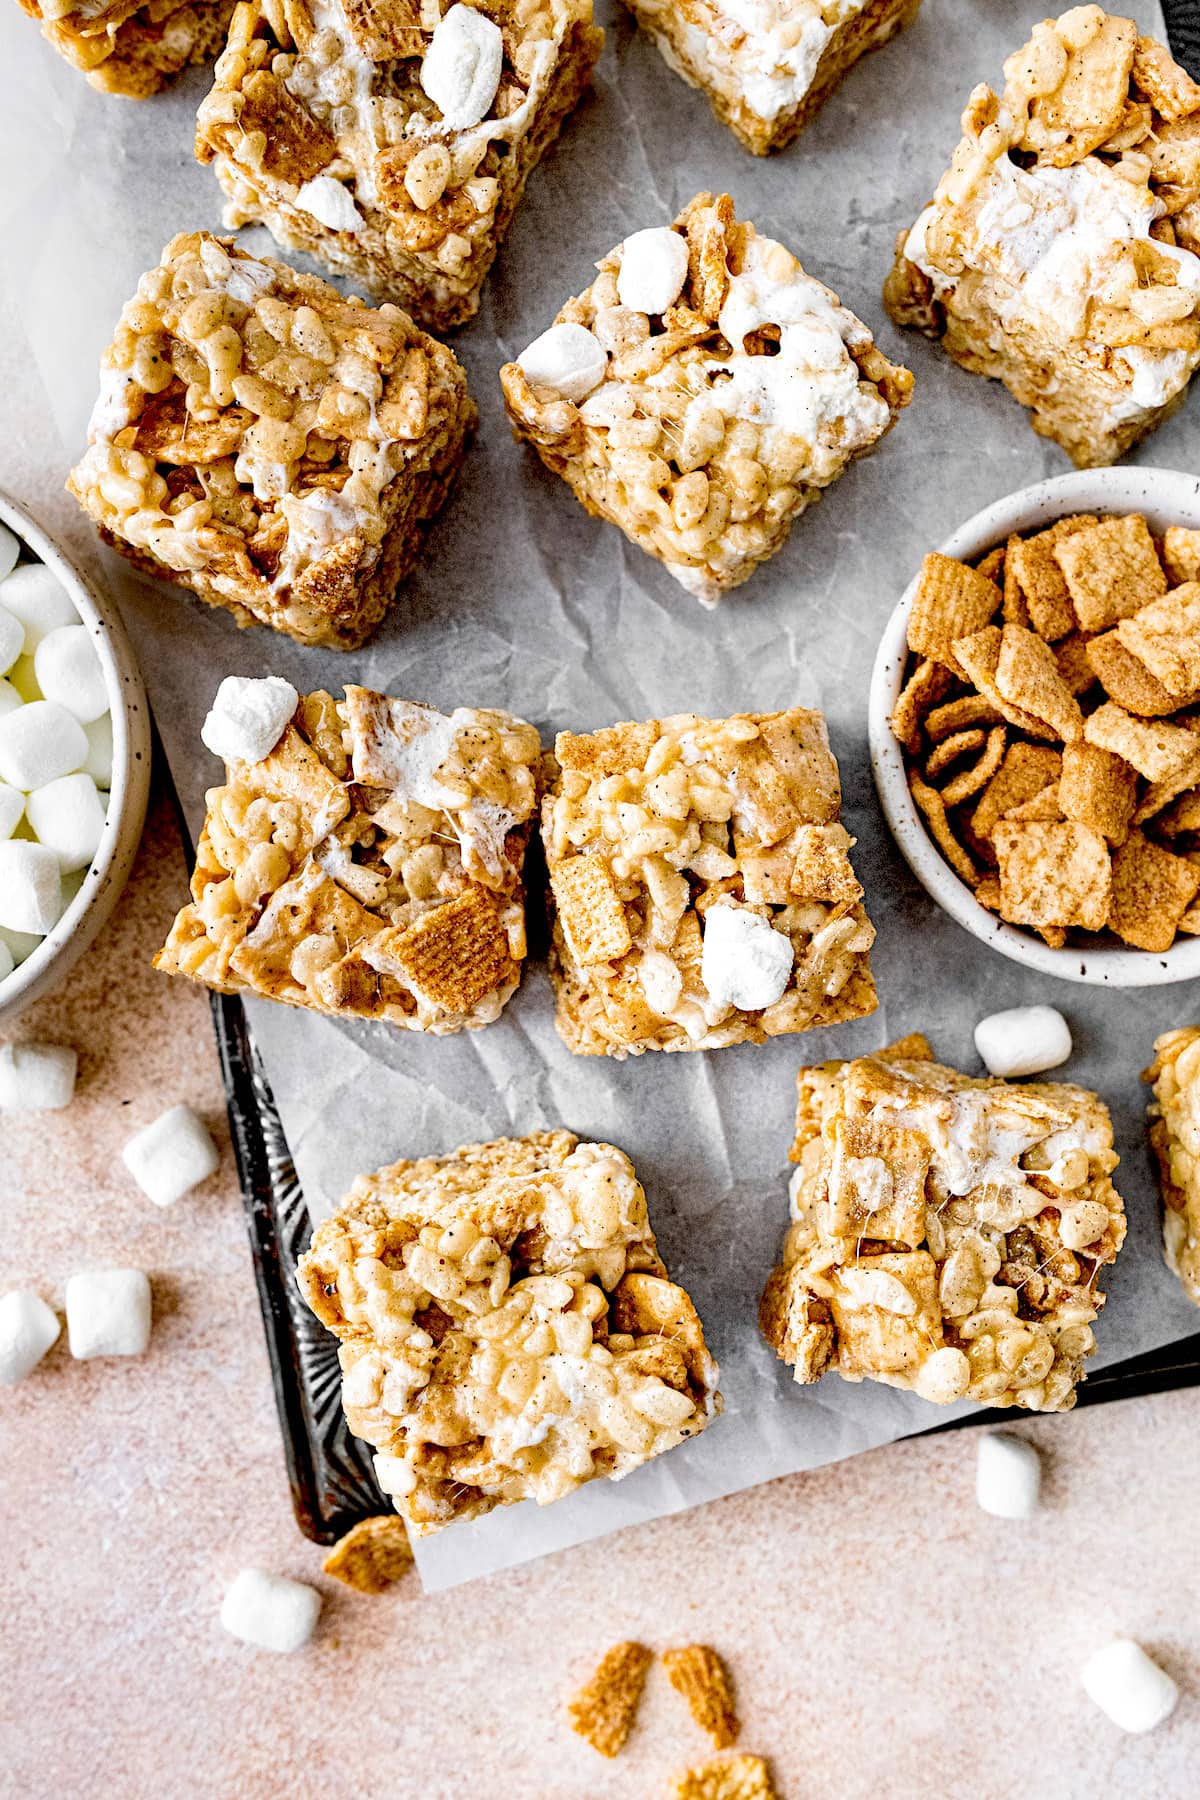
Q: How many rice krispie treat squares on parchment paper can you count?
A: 11